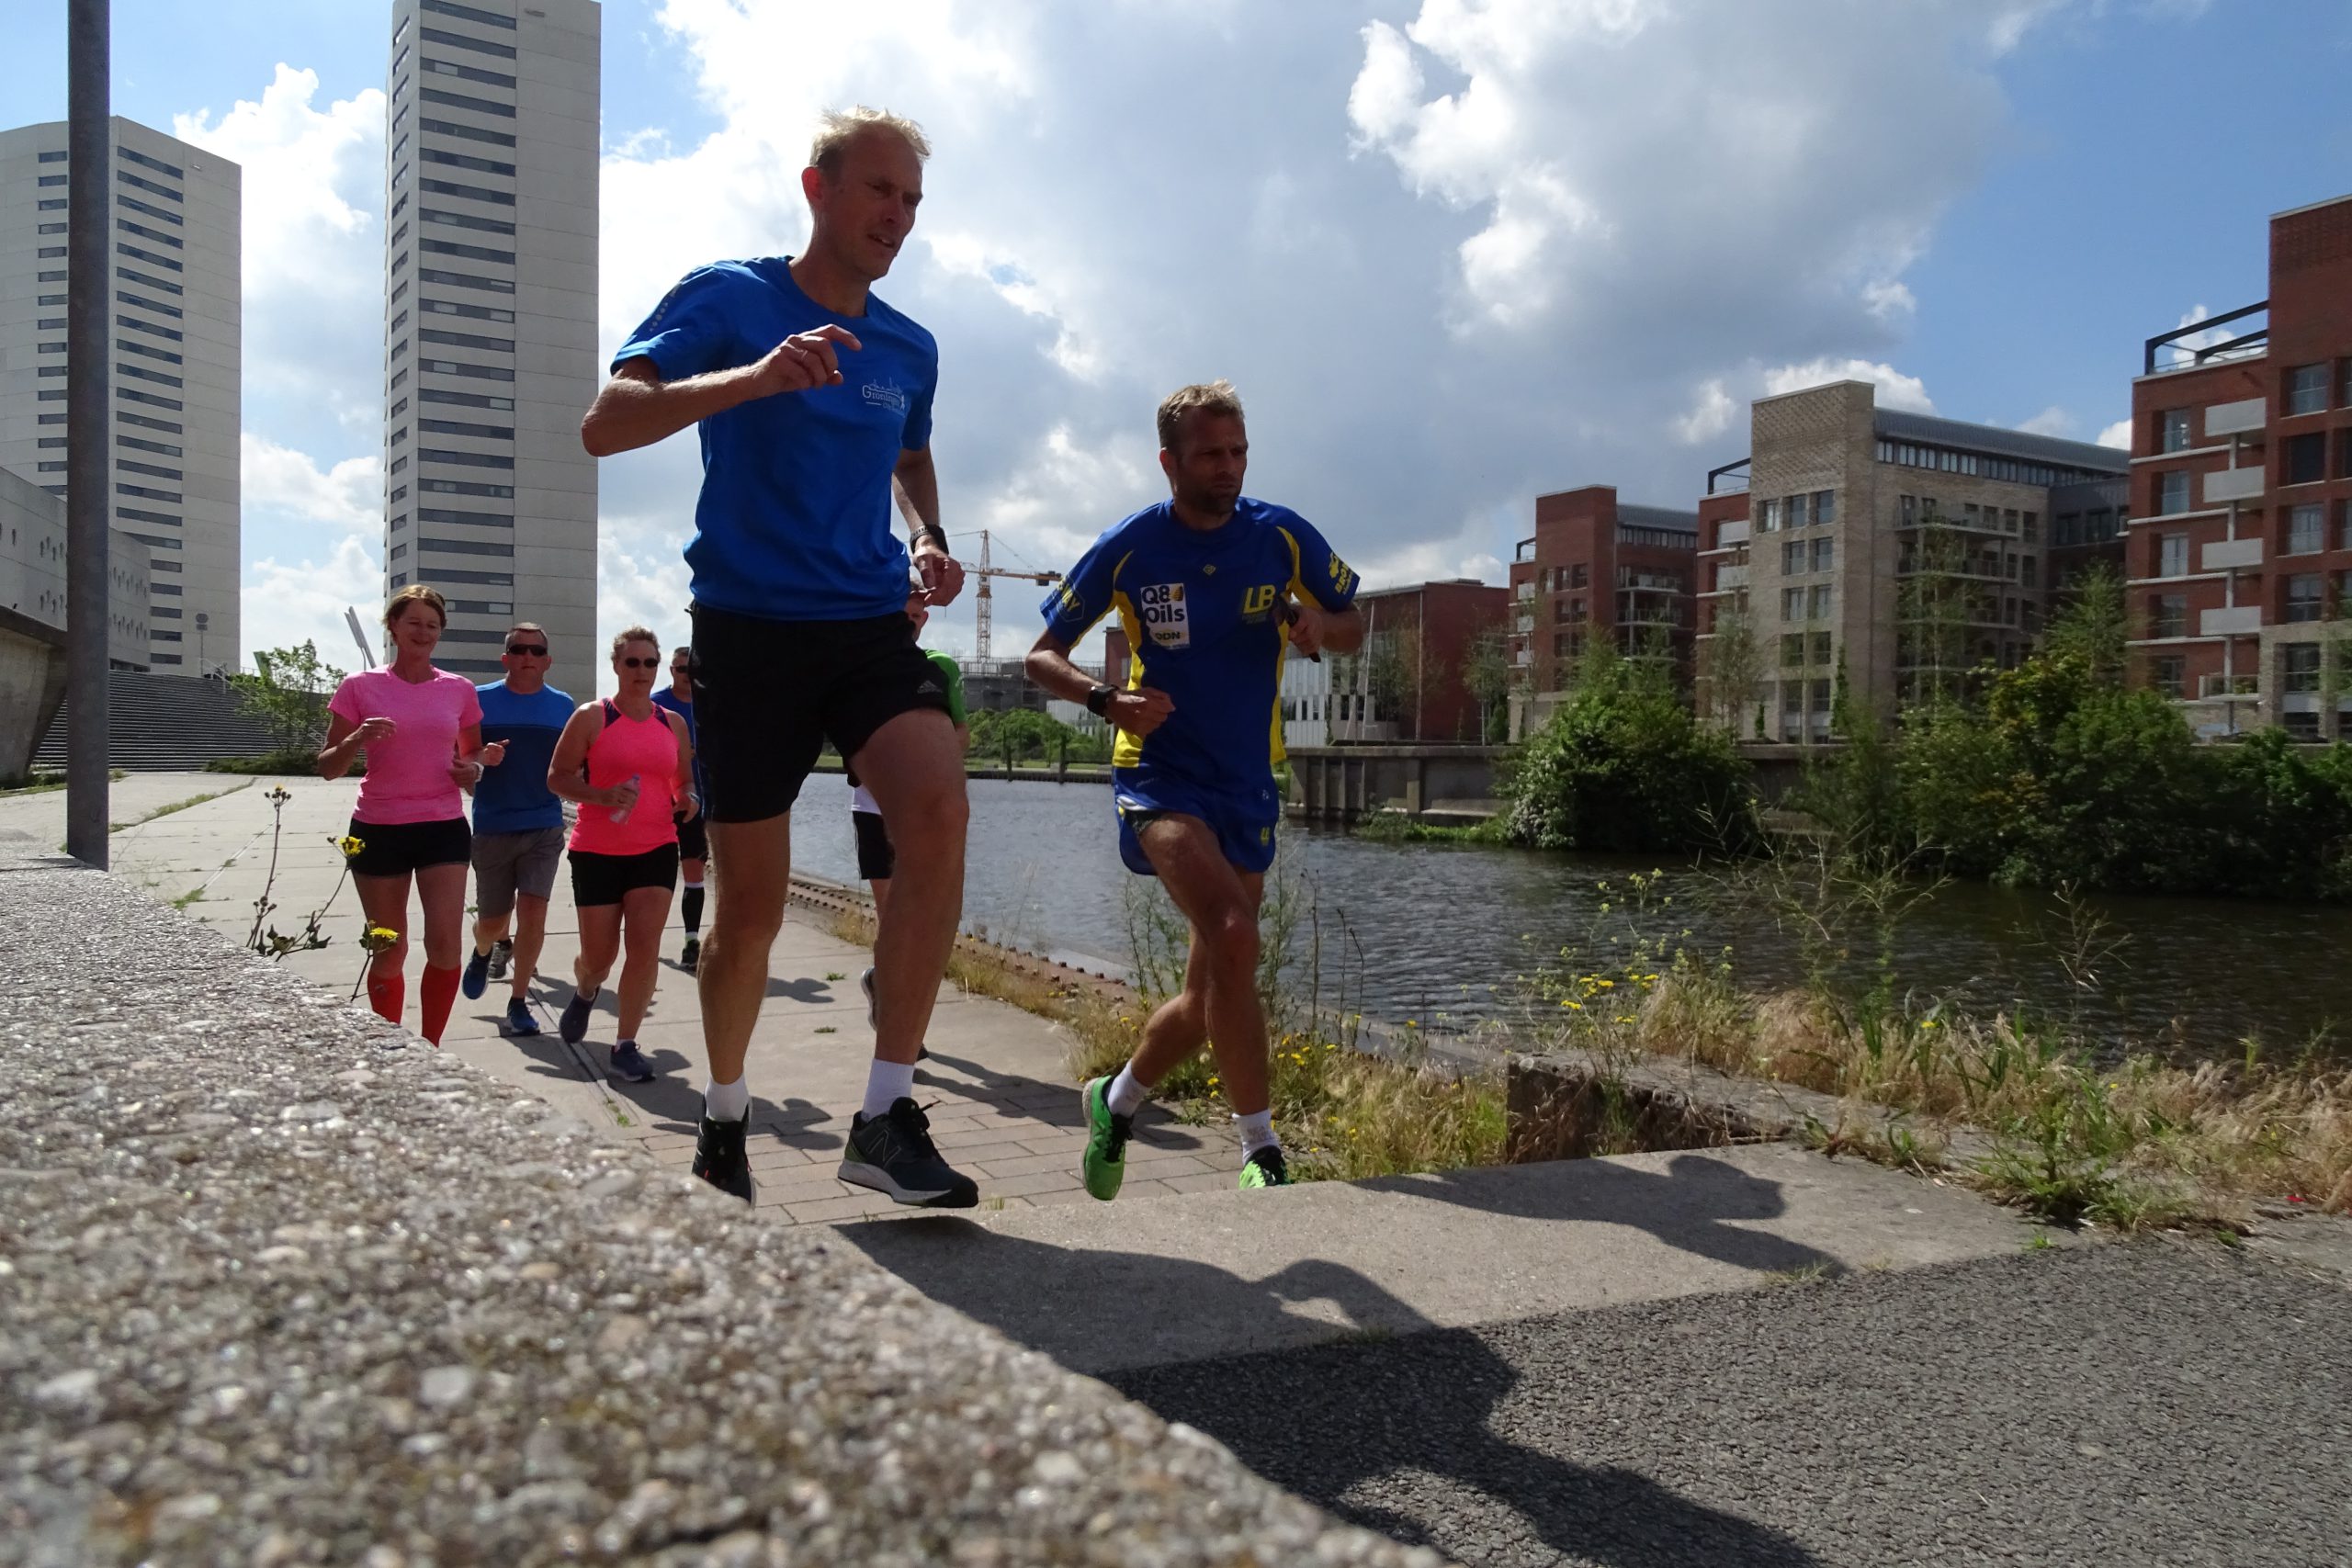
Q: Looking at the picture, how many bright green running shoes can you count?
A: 2